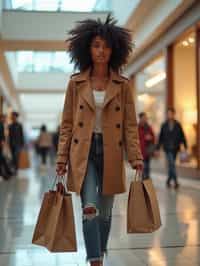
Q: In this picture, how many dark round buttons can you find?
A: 6